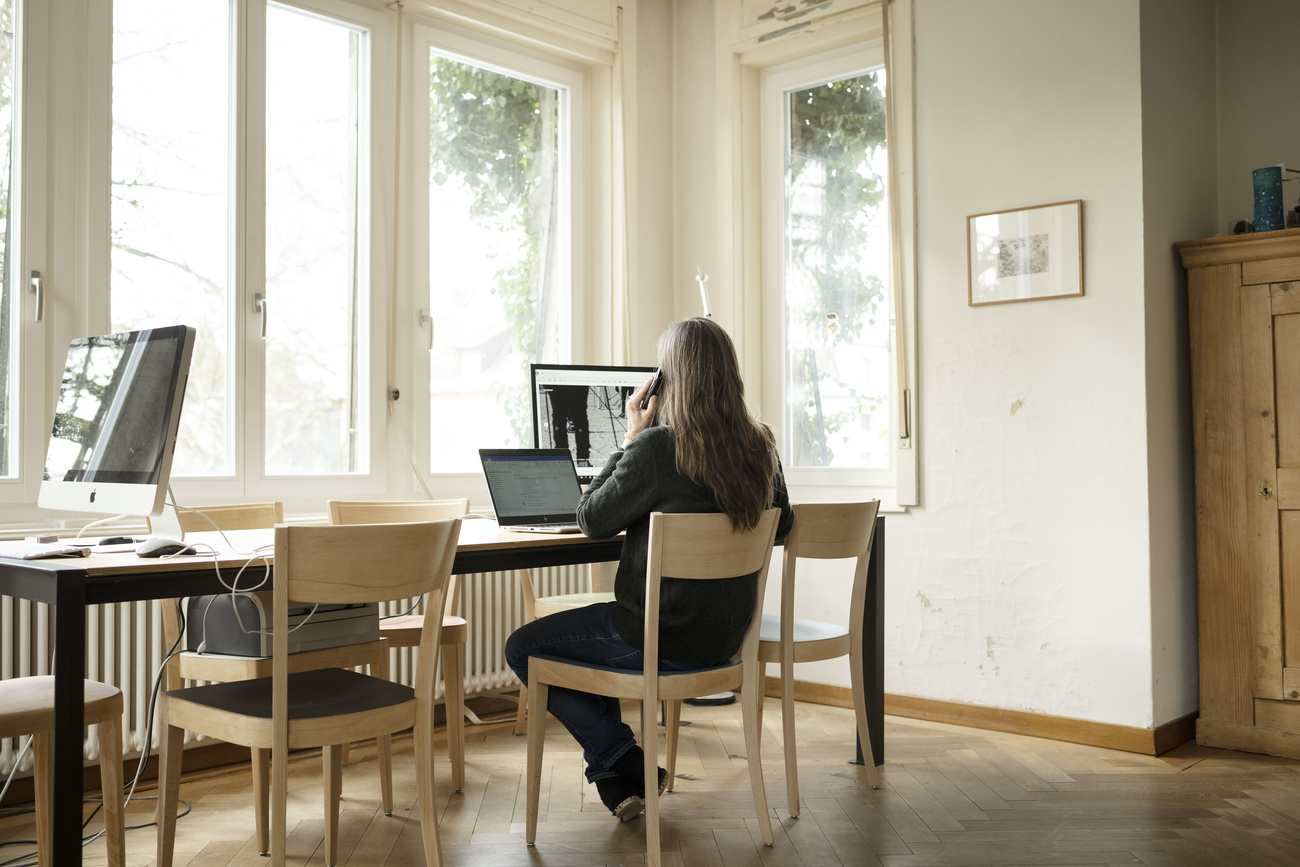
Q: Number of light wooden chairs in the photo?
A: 7